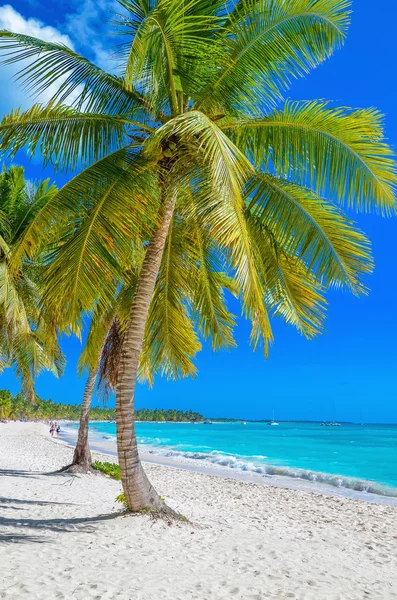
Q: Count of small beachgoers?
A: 2